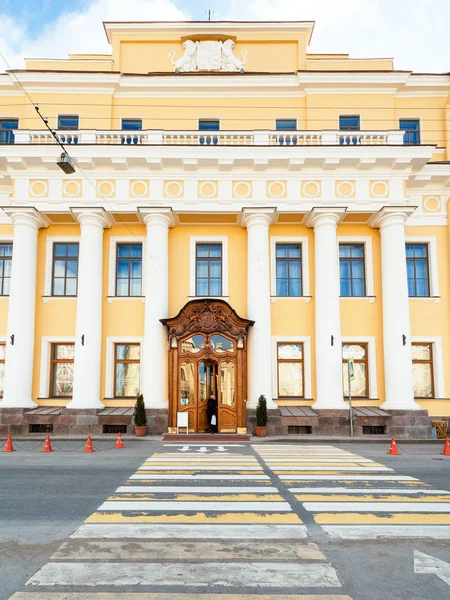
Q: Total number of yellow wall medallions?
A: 12